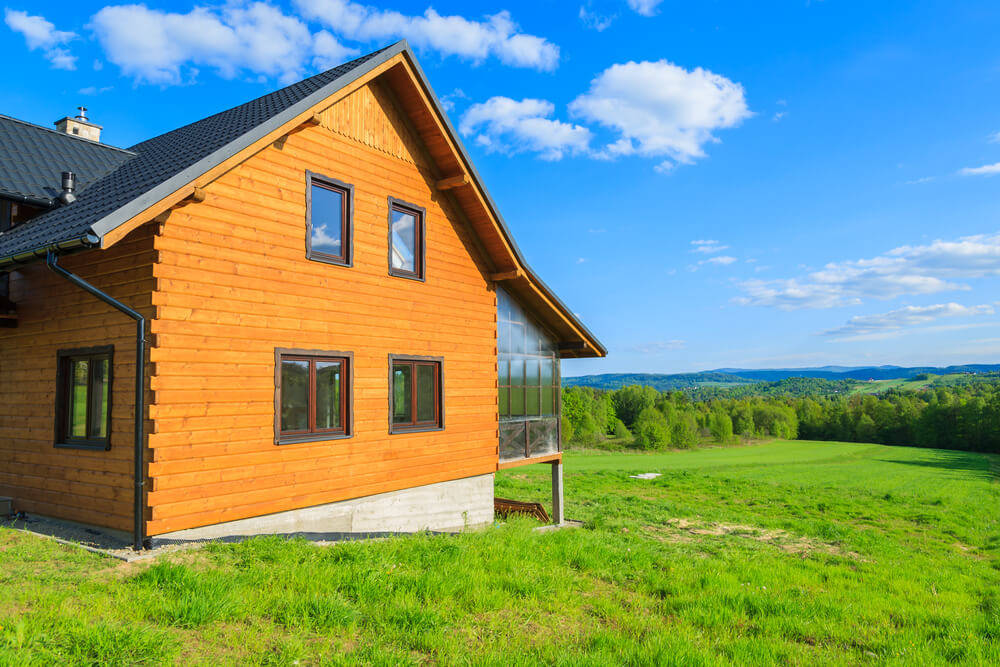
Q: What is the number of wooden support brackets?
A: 5